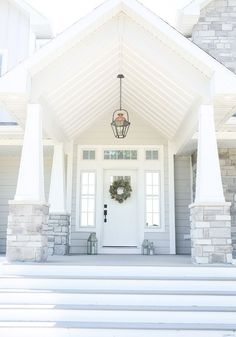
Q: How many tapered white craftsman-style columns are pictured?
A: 3